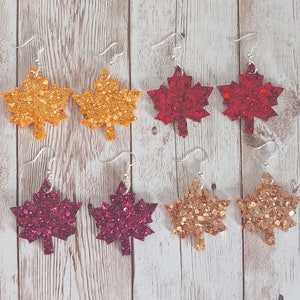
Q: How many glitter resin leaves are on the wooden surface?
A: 8